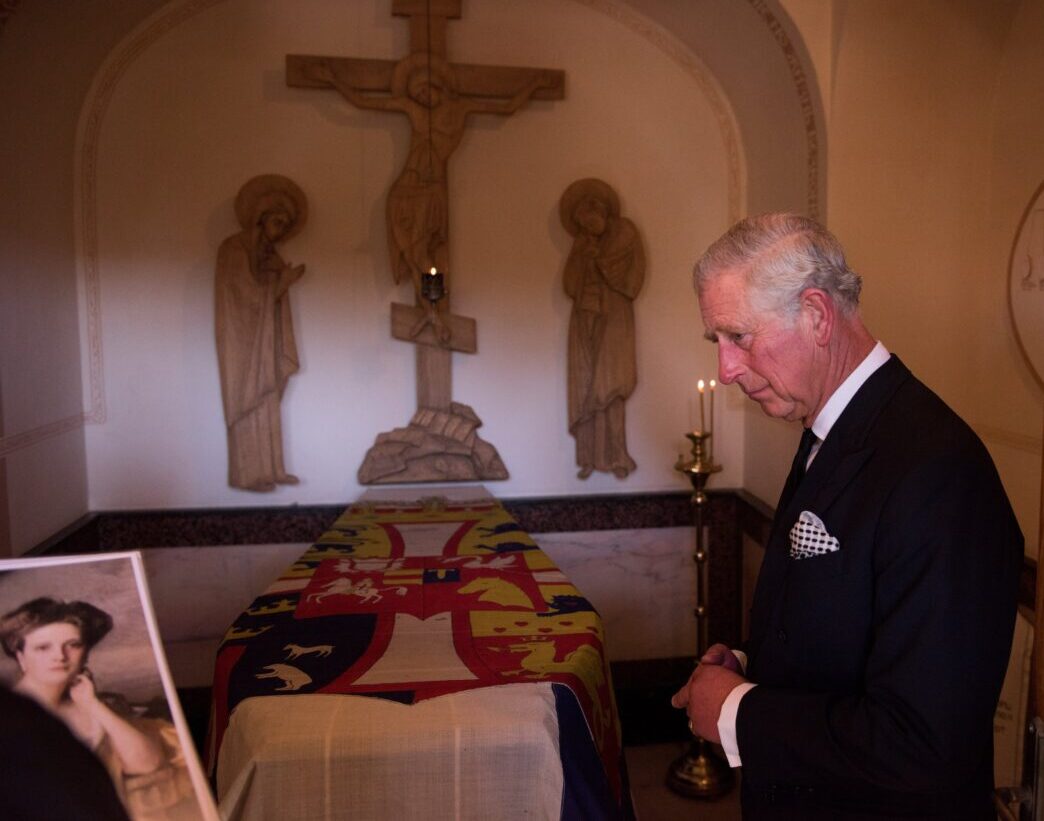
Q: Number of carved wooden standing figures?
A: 2